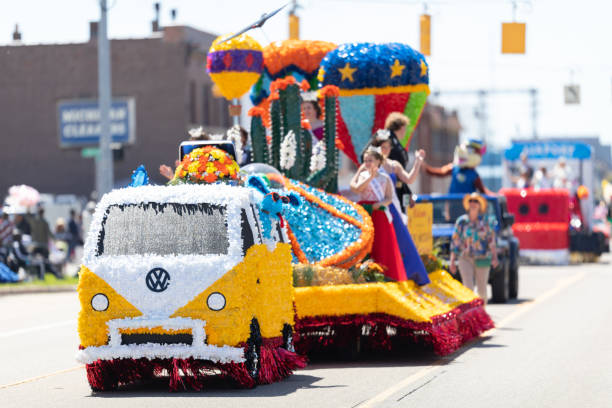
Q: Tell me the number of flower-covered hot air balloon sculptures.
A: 3